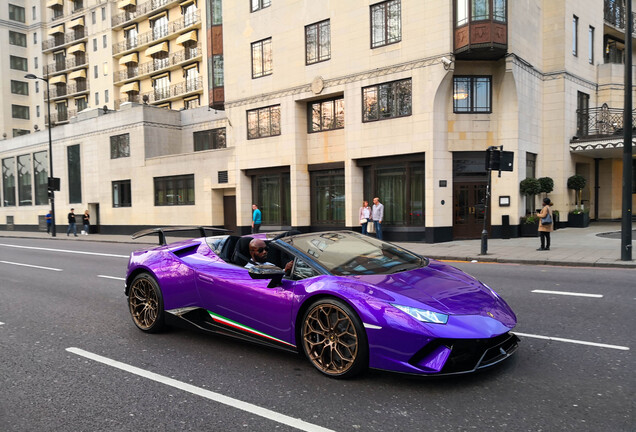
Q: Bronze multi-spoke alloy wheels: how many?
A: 2